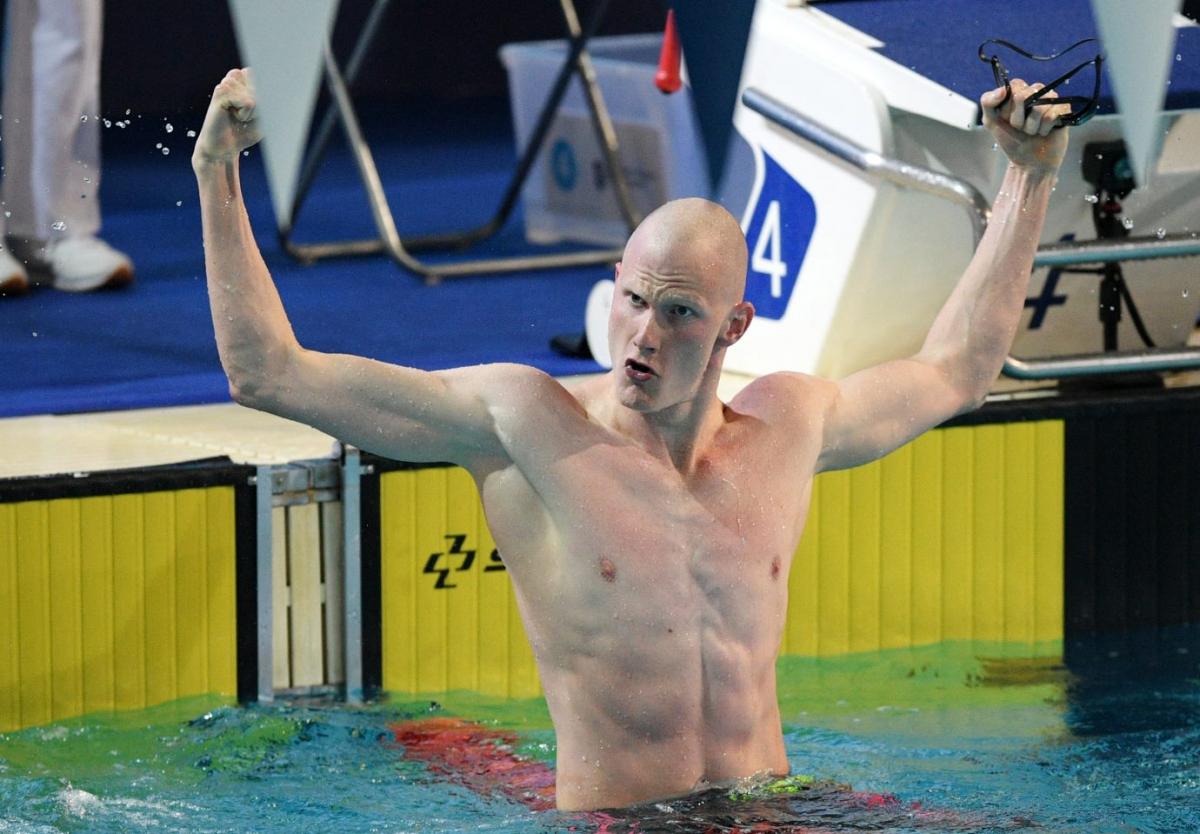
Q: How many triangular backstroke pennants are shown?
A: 3